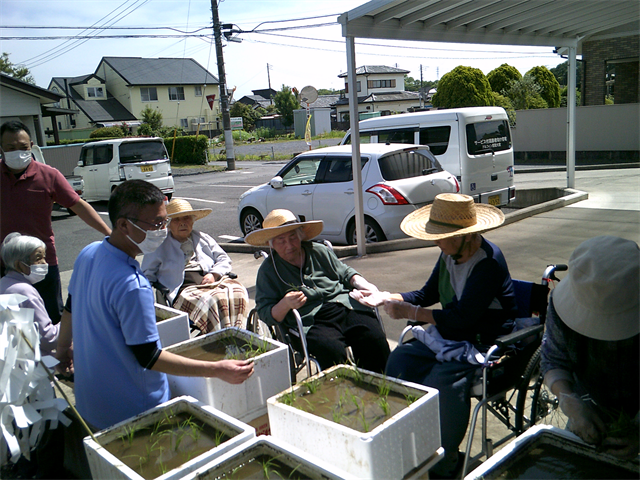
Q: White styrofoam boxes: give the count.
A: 6